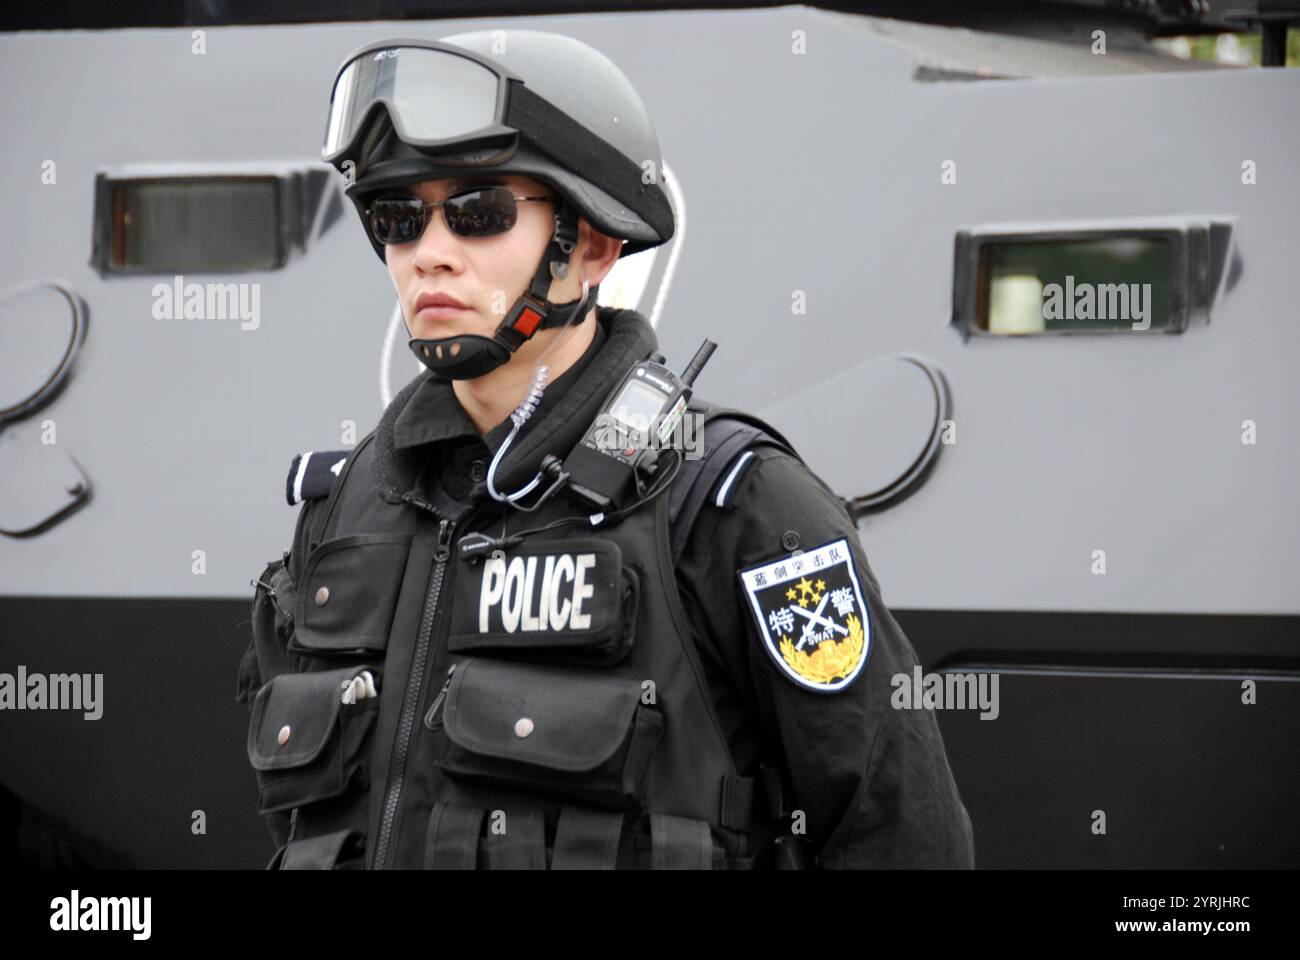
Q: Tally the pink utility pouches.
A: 0